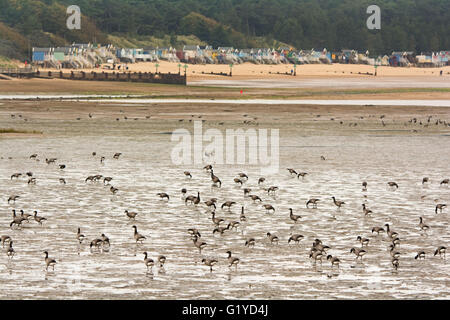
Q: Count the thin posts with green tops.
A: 6